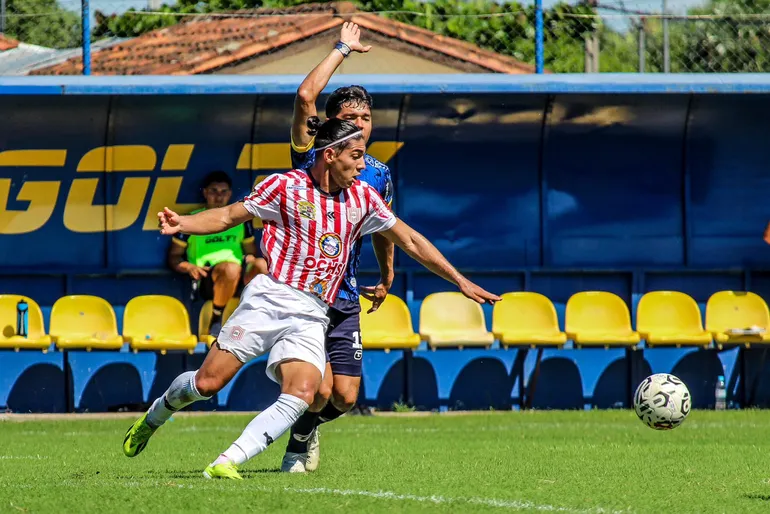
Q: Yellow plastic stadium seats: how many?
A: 10